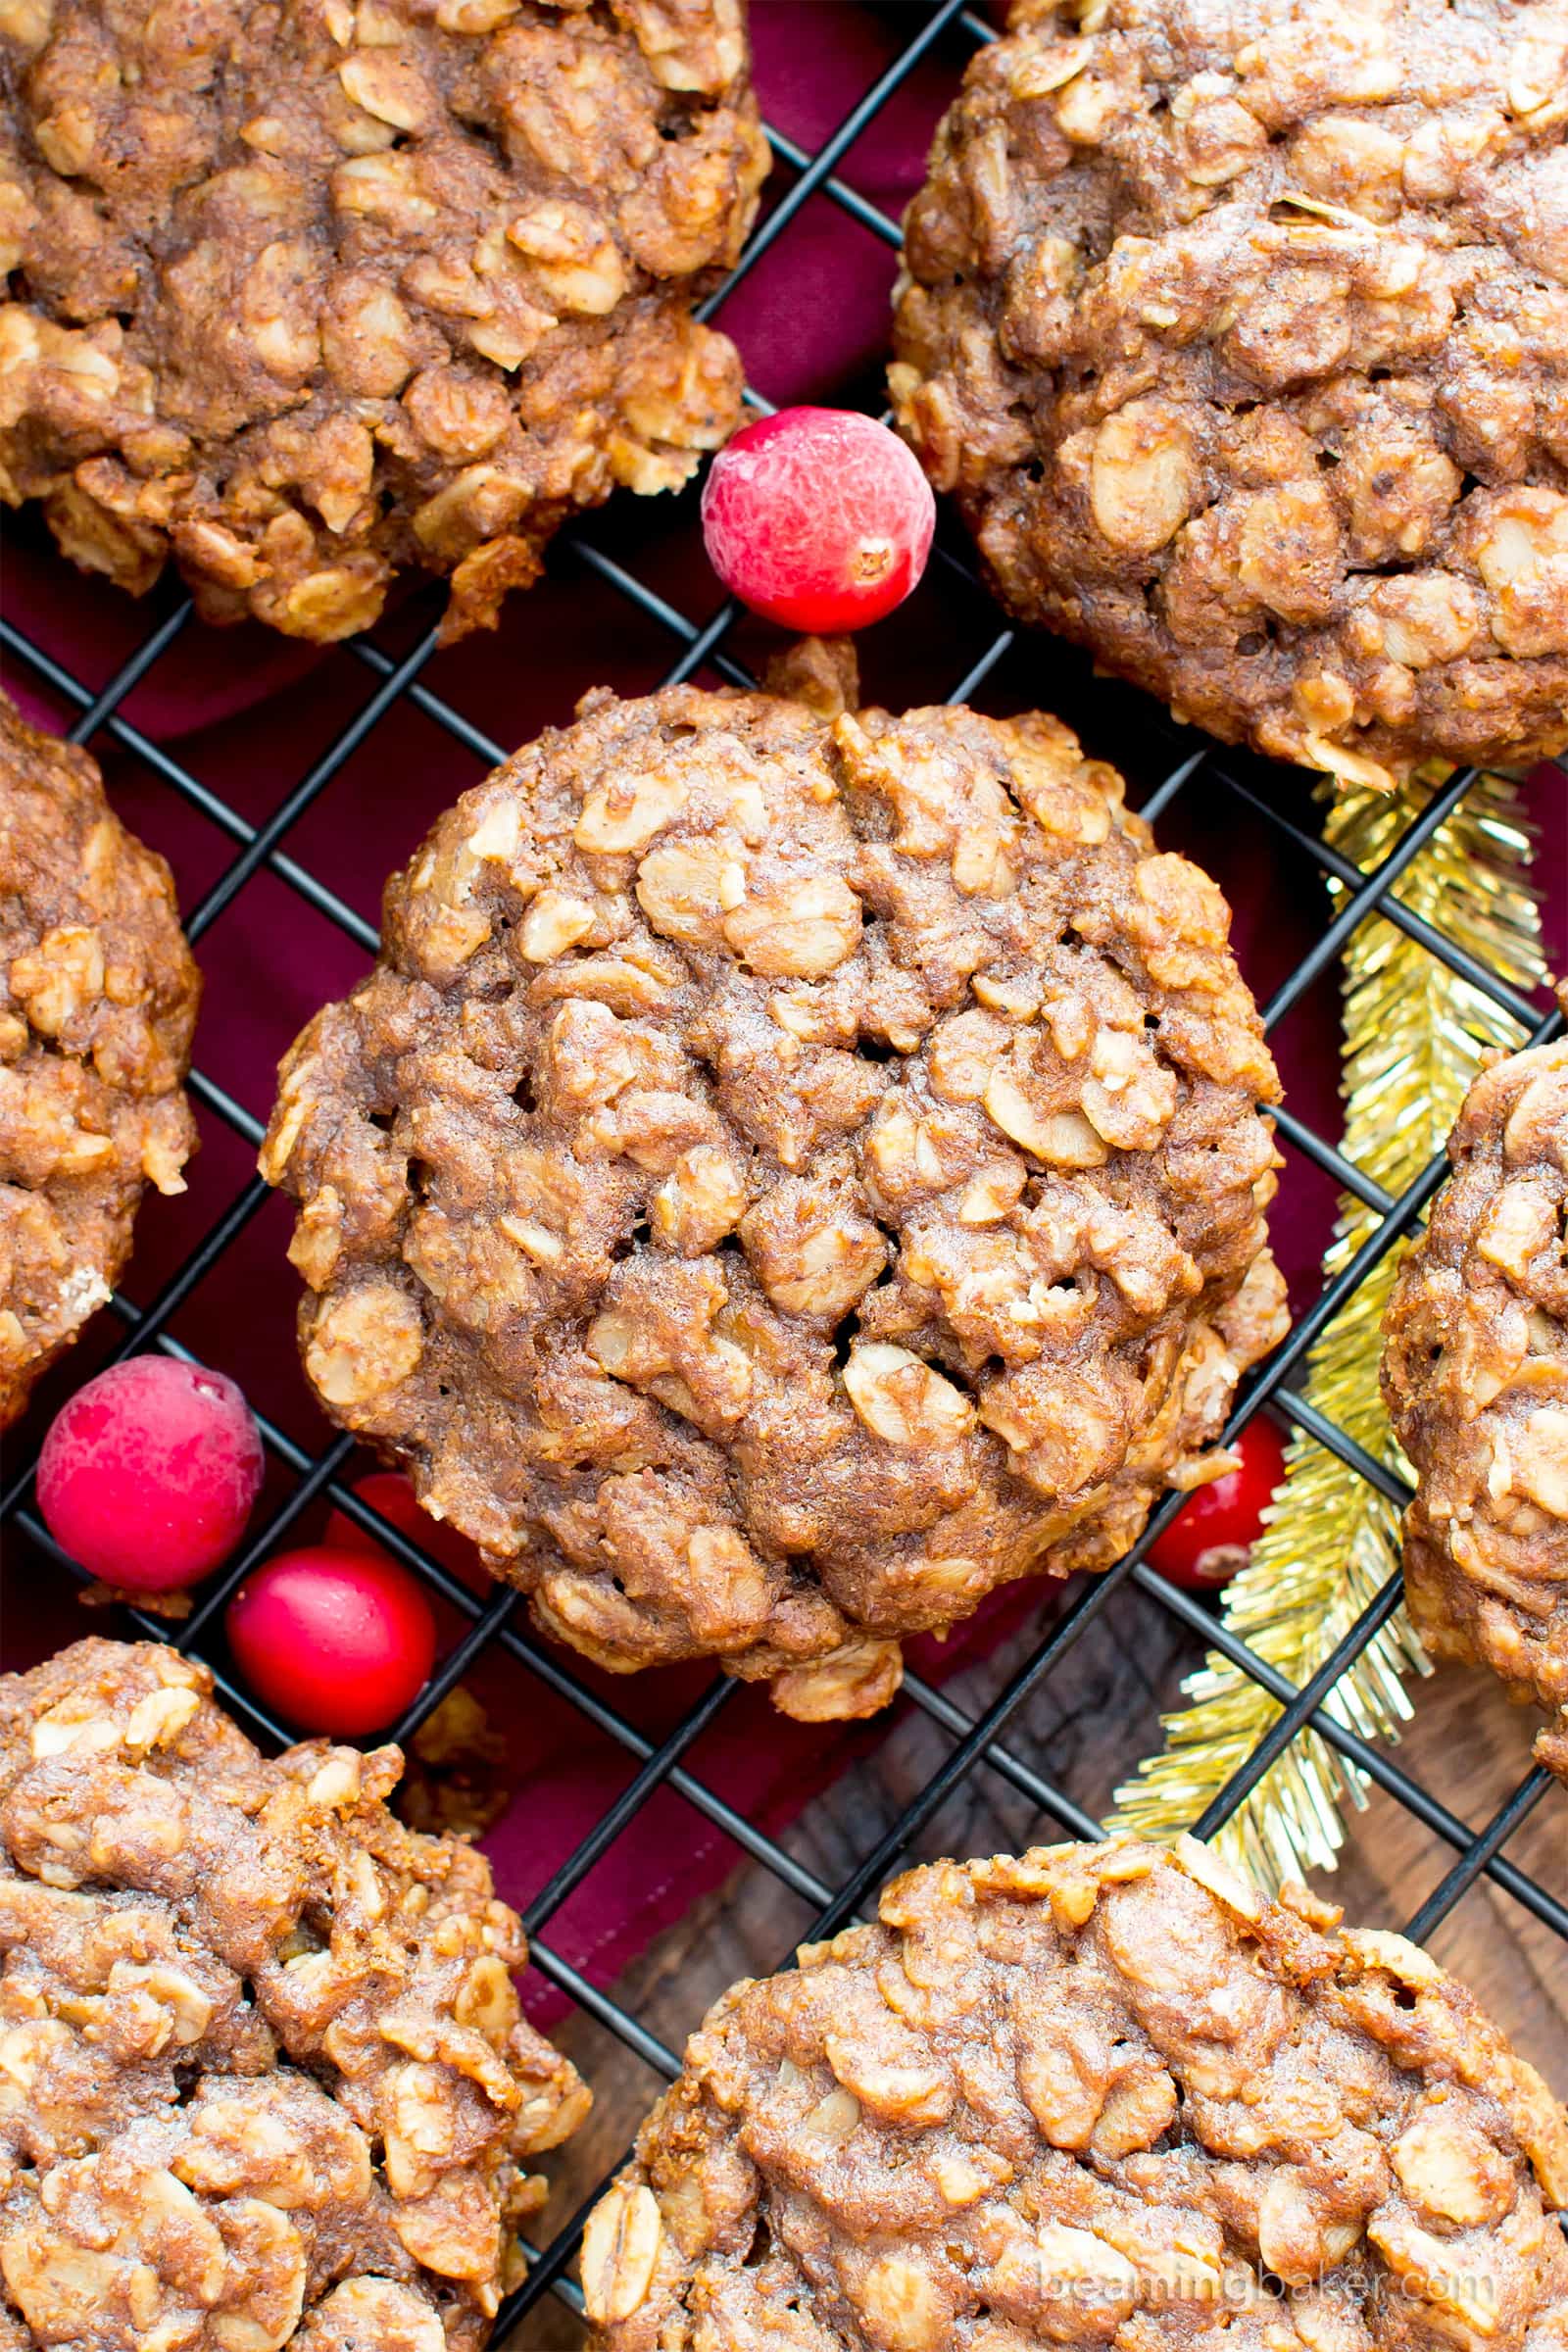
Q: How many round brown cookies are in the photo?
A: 7